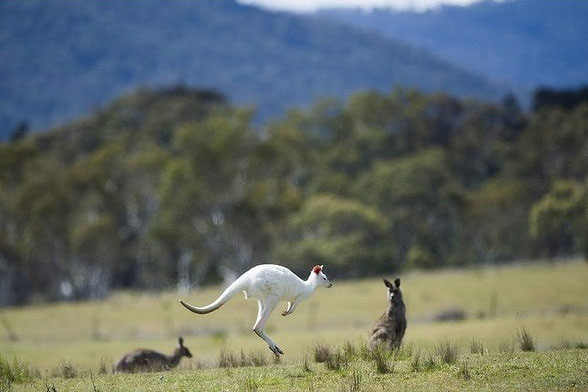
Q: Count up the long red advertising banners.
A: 0